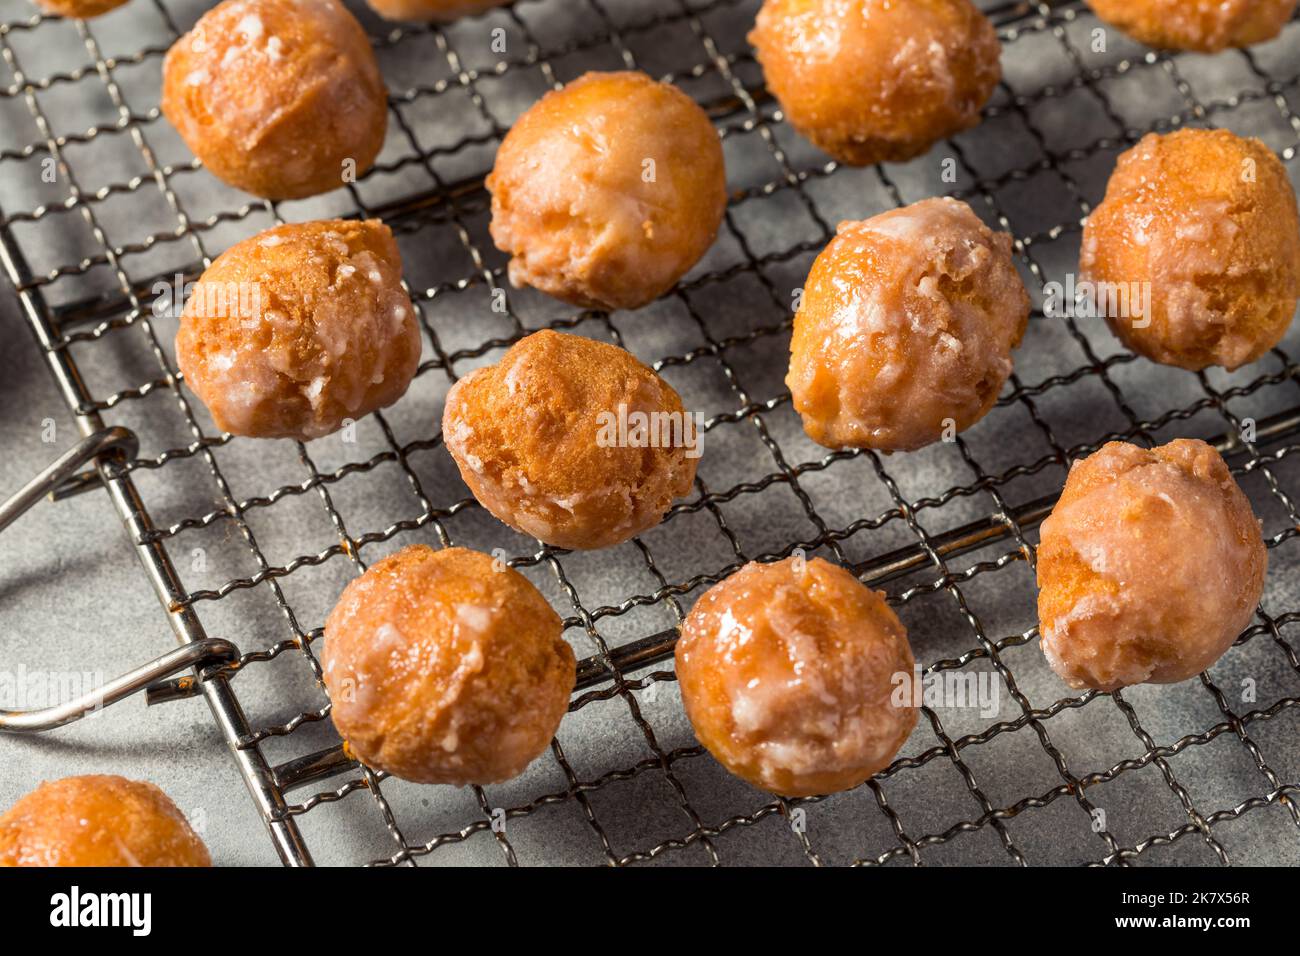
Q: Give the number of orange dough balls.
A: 14